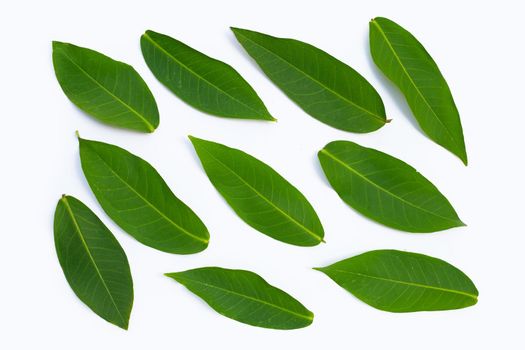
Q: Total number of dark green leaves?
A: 10